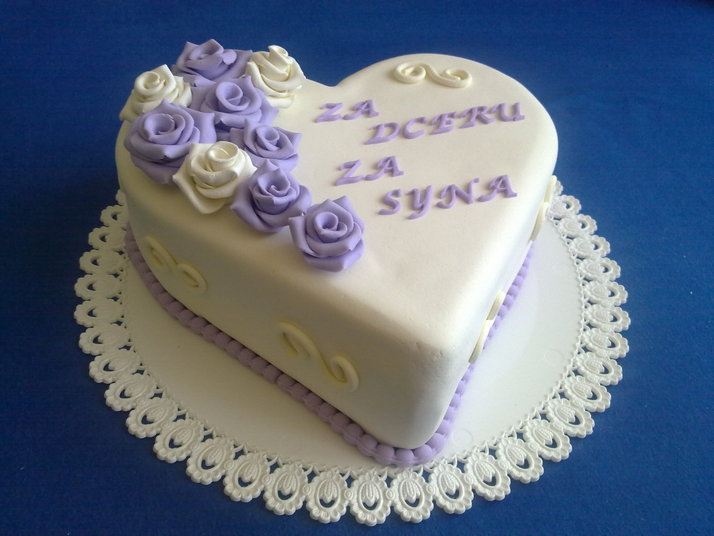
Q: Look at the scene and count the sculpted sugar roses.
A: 9